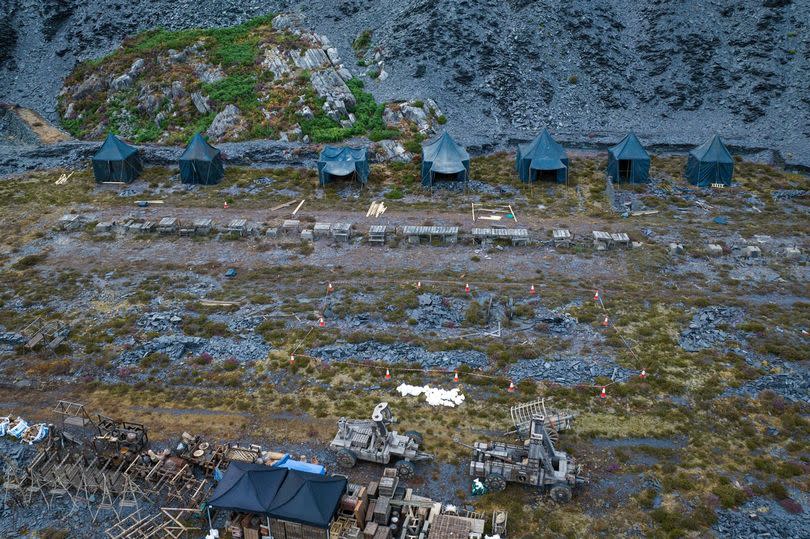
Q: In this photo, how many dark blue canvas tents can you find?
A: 7